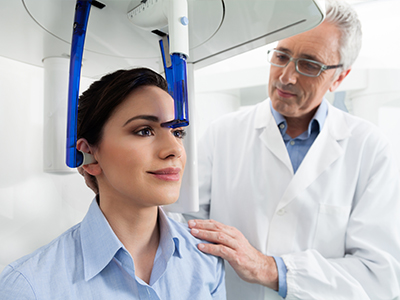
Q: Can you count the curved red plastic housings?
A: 0